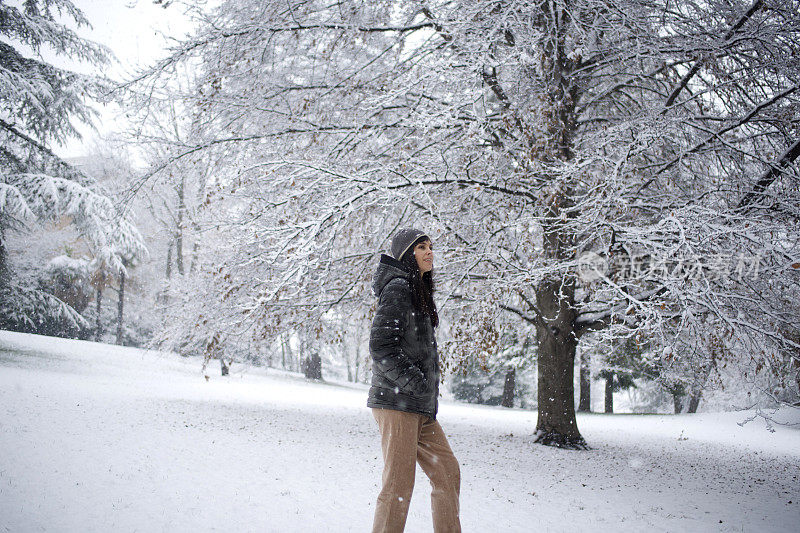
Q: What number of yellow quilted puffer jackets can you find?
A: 0